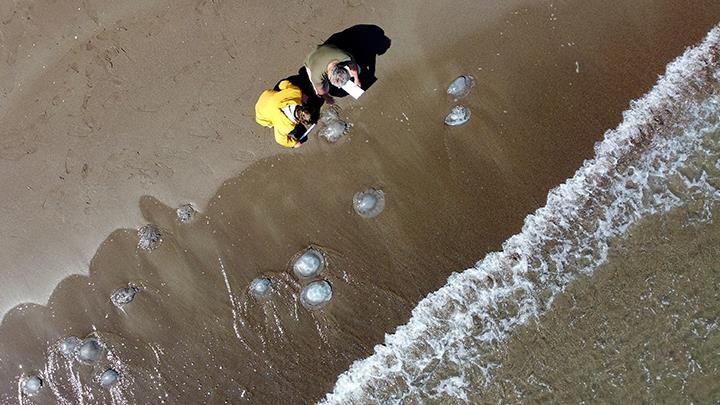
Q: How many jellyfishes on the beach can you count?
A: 14